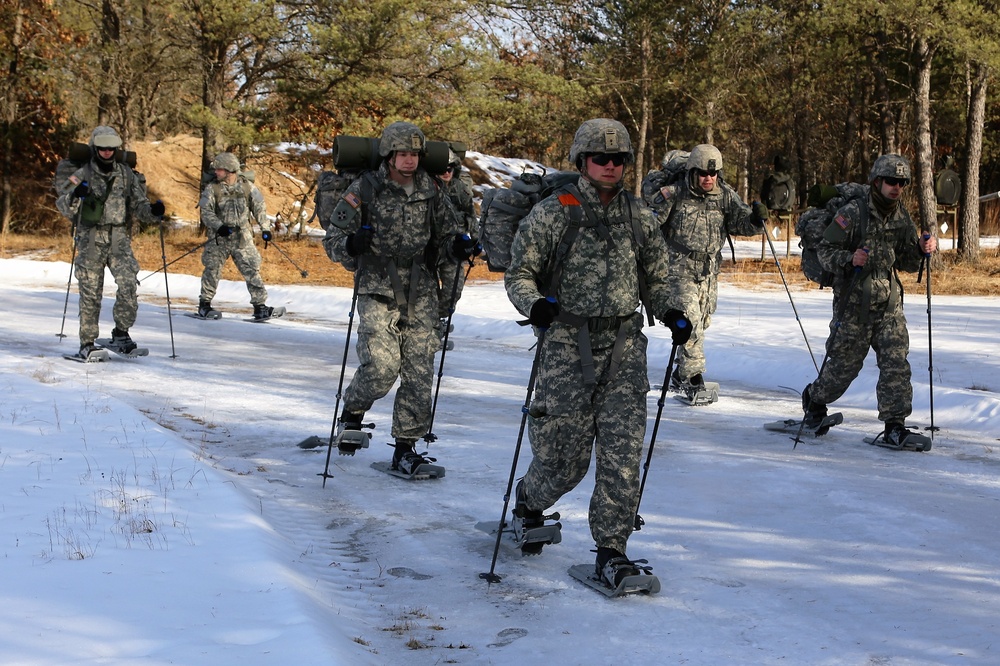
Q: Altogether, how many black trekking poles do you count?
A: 12